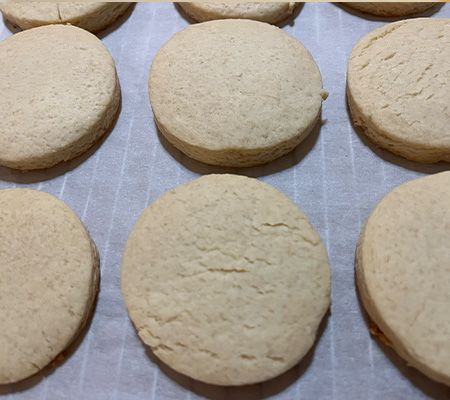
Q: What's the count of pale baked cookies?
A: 9